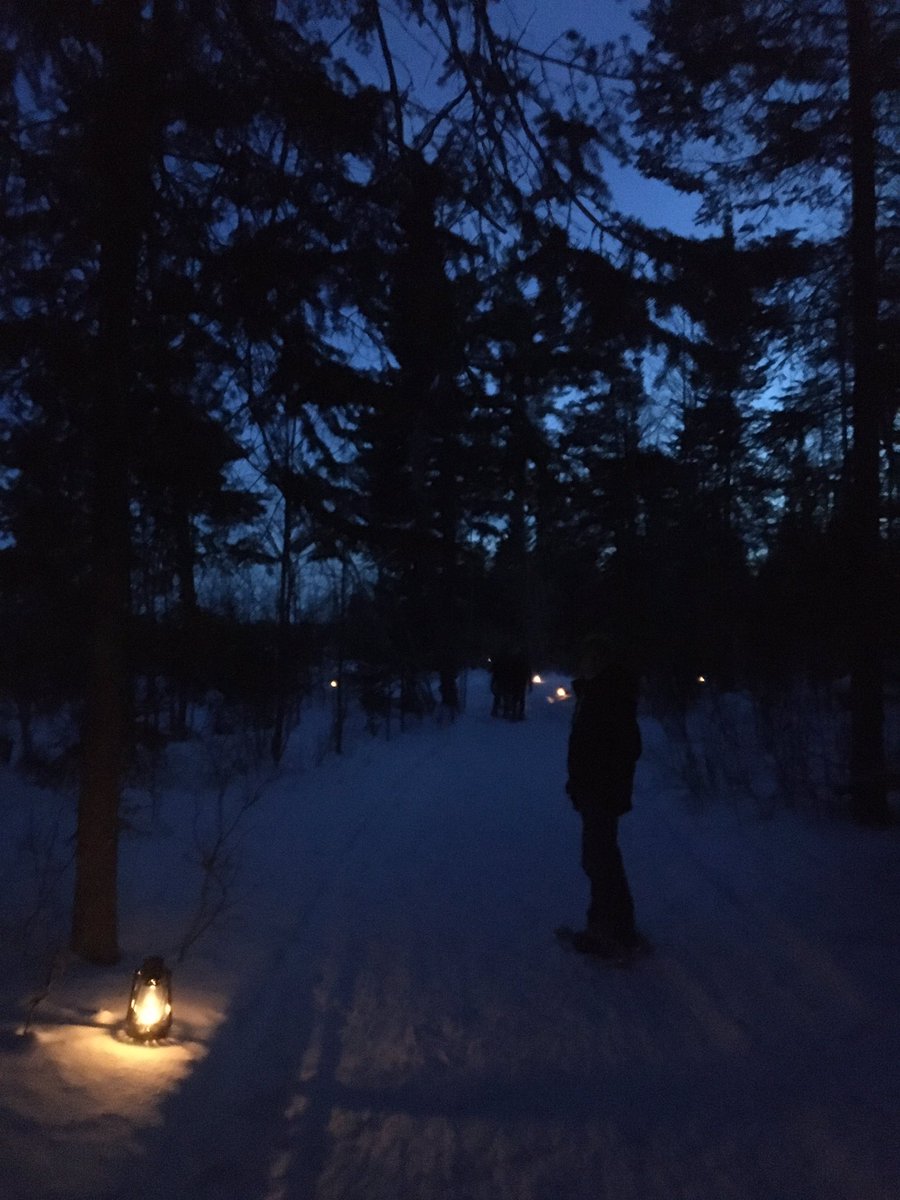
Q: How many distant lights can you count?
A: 4